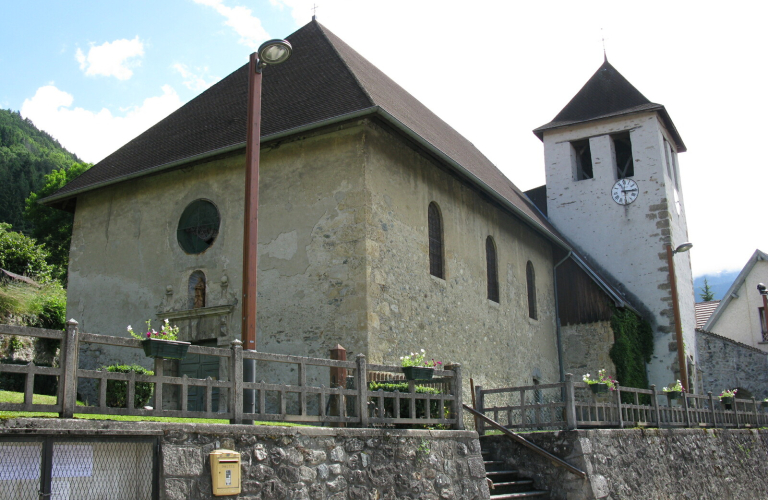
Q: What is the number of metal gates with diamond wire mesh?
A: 2